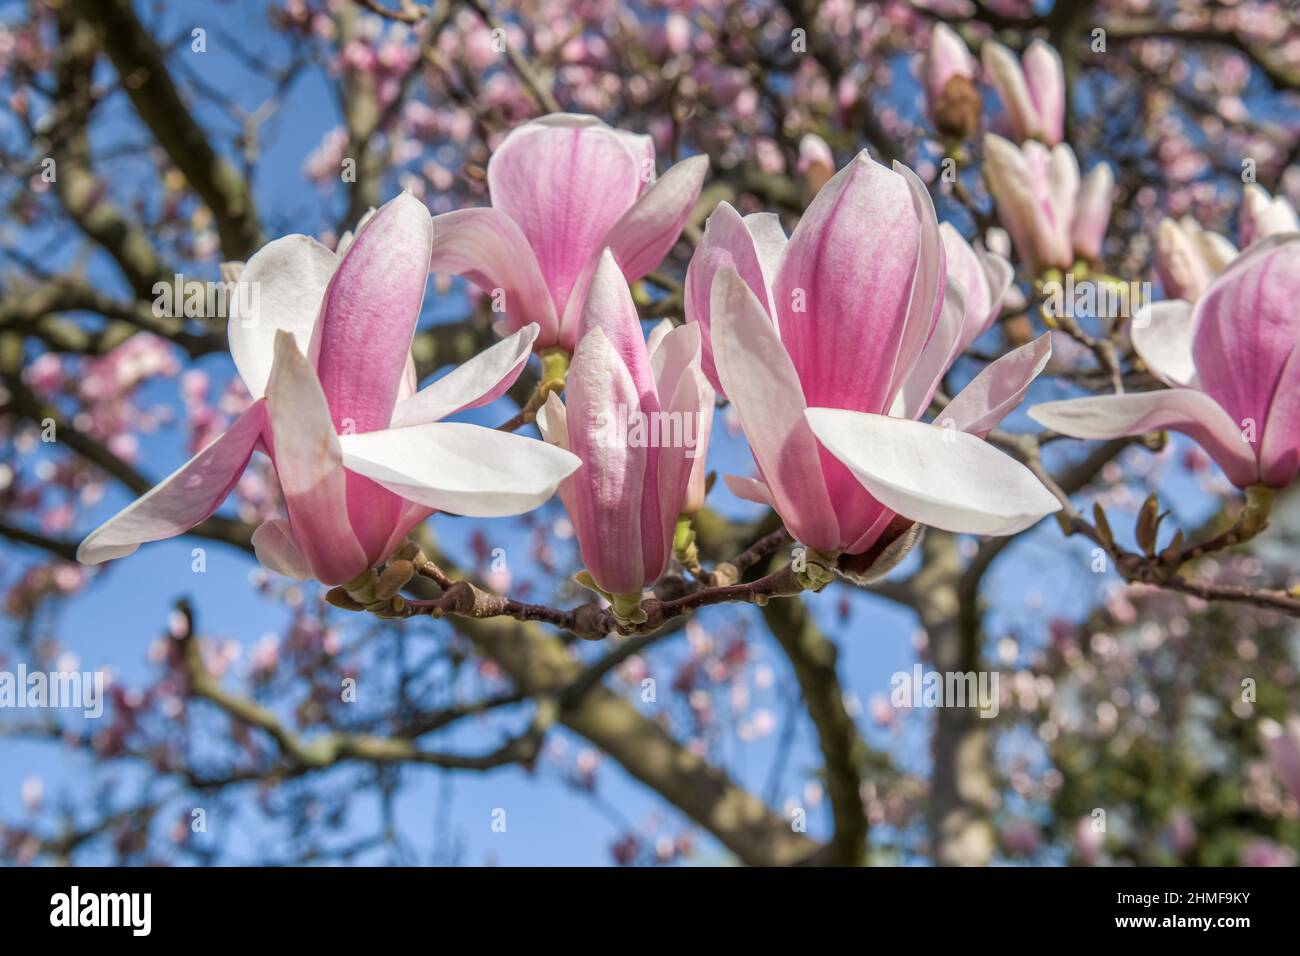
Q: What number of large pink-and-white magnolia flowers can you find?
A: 5